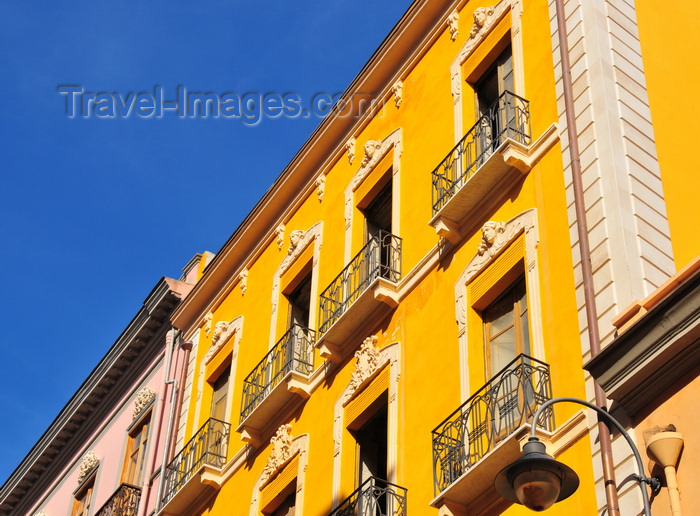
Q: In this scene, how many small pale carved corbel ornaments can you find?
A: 7